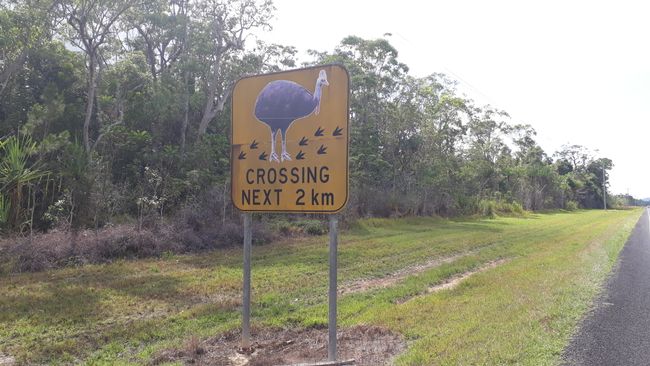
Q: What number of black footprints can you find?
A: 8